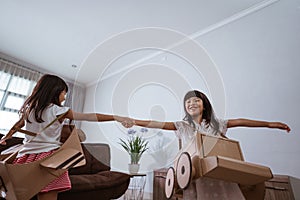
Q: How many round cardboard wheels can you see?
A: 2